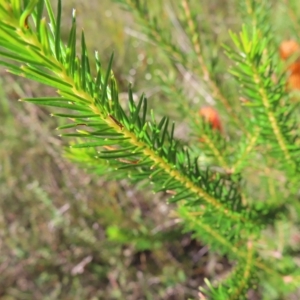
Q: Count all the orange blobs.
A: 3